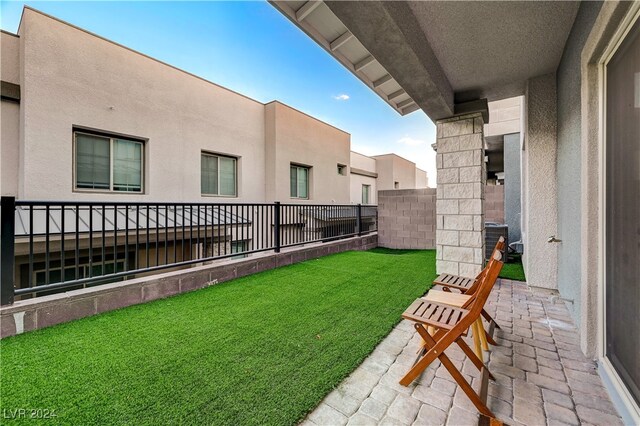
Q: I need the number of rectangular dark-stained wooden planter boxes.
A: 0